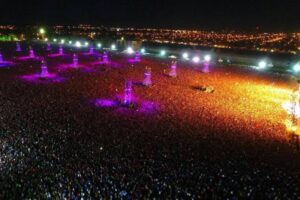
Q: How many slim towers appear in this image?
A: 14